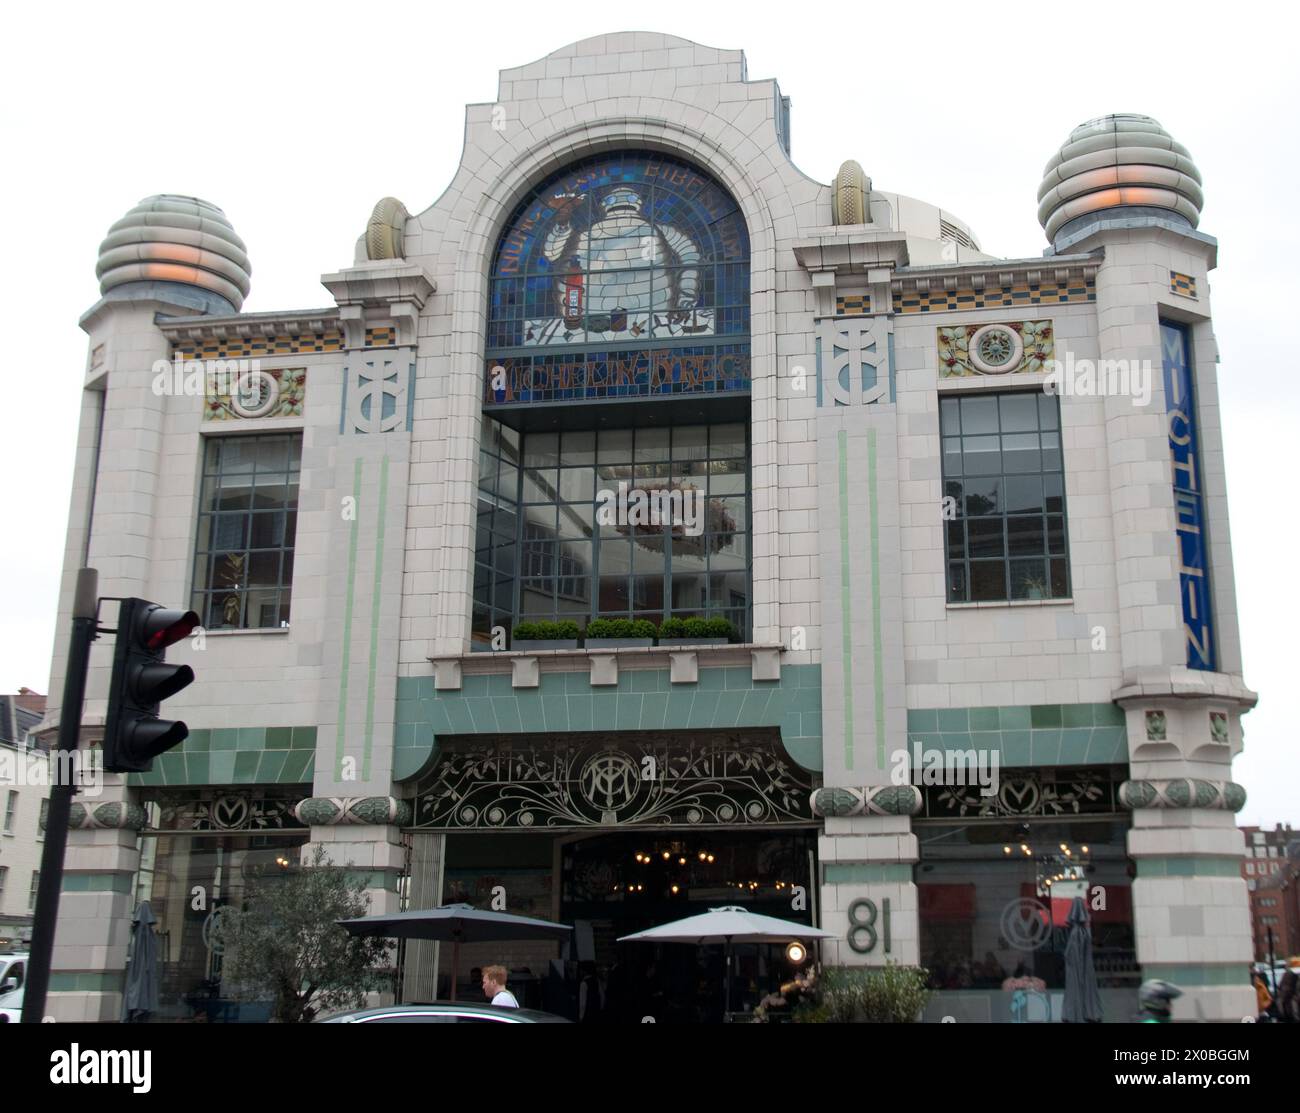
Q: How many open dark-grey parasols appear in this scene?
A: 1